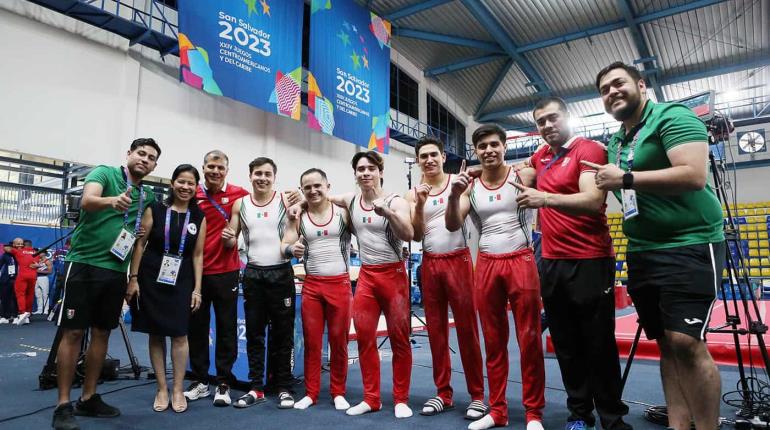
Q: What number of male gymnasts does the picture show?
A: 5